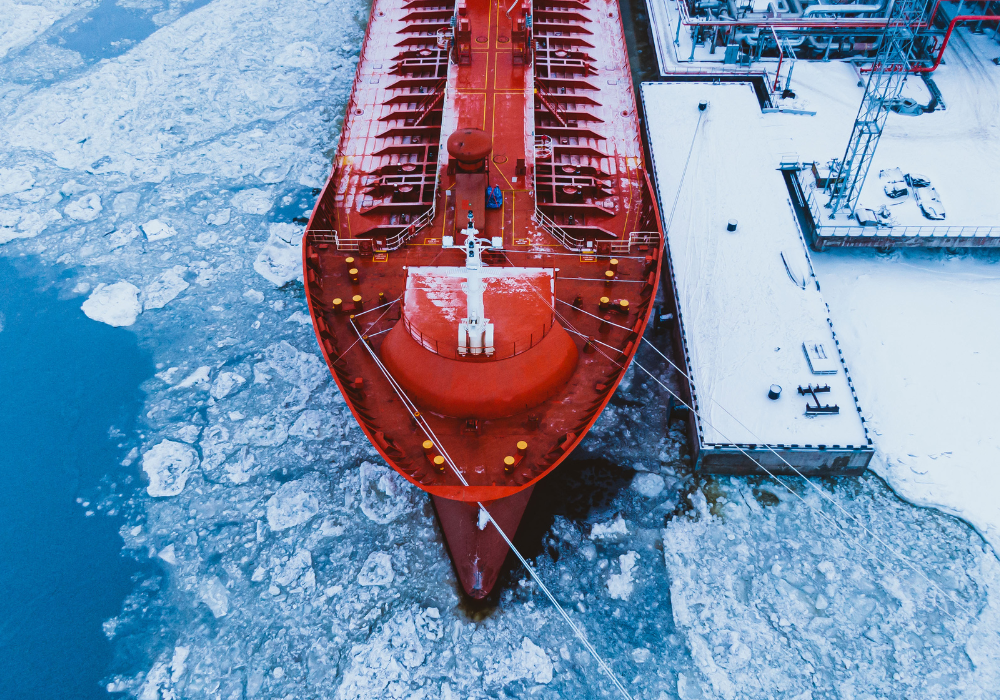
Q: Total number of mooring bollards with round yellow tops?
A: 12